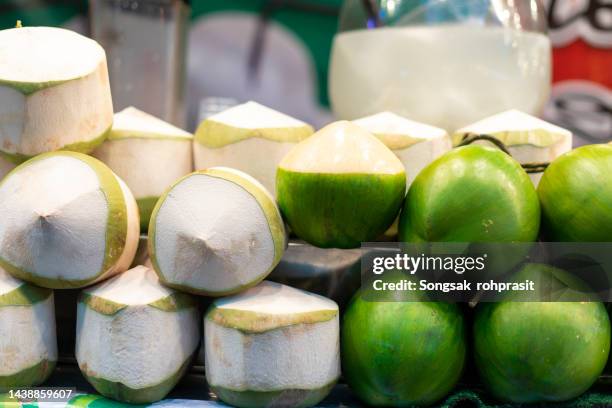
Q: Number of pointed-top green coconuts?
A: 1